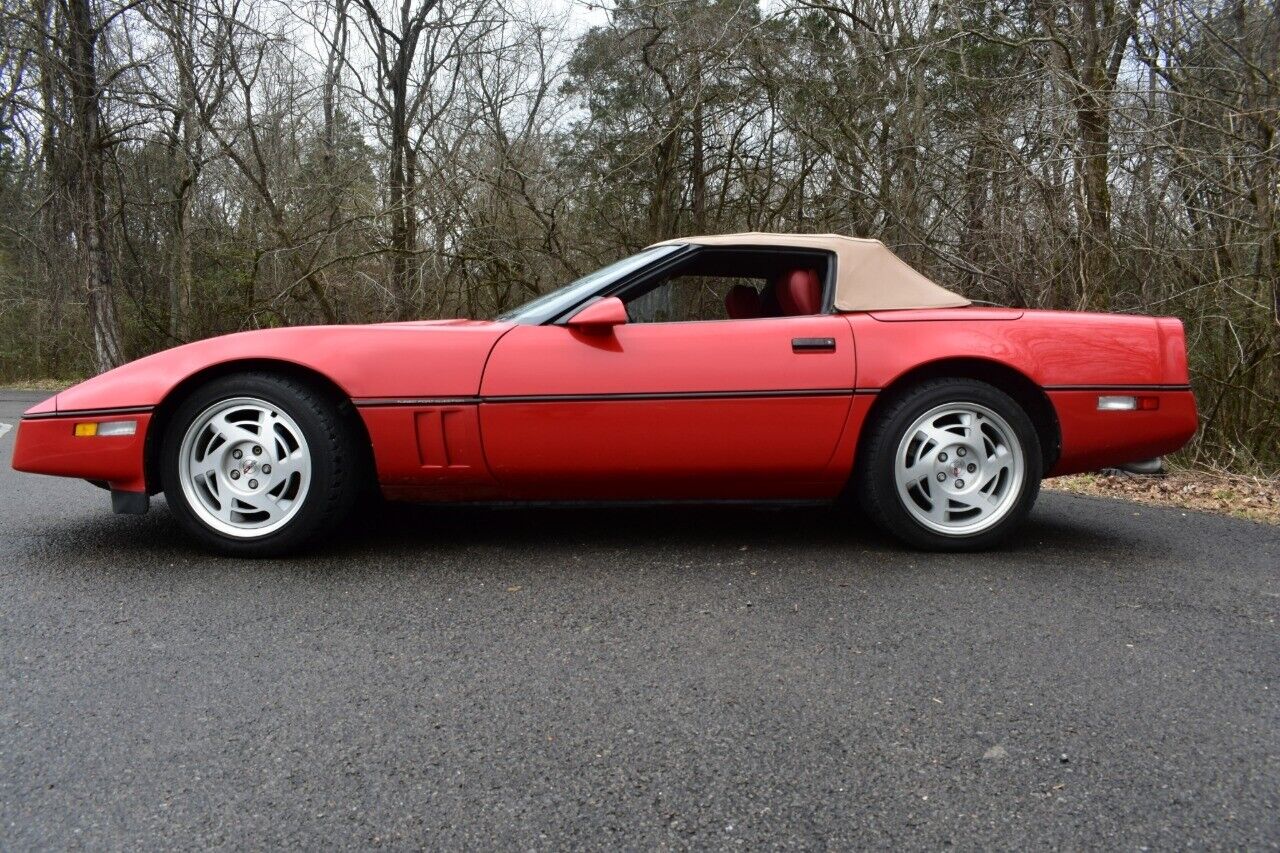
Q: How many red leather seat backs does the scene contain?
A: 2